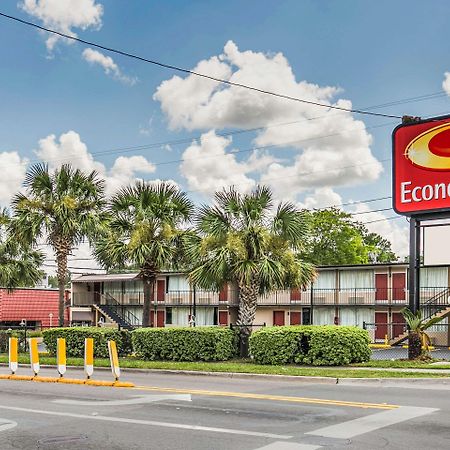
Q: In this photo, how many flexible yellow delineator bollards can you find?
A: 5